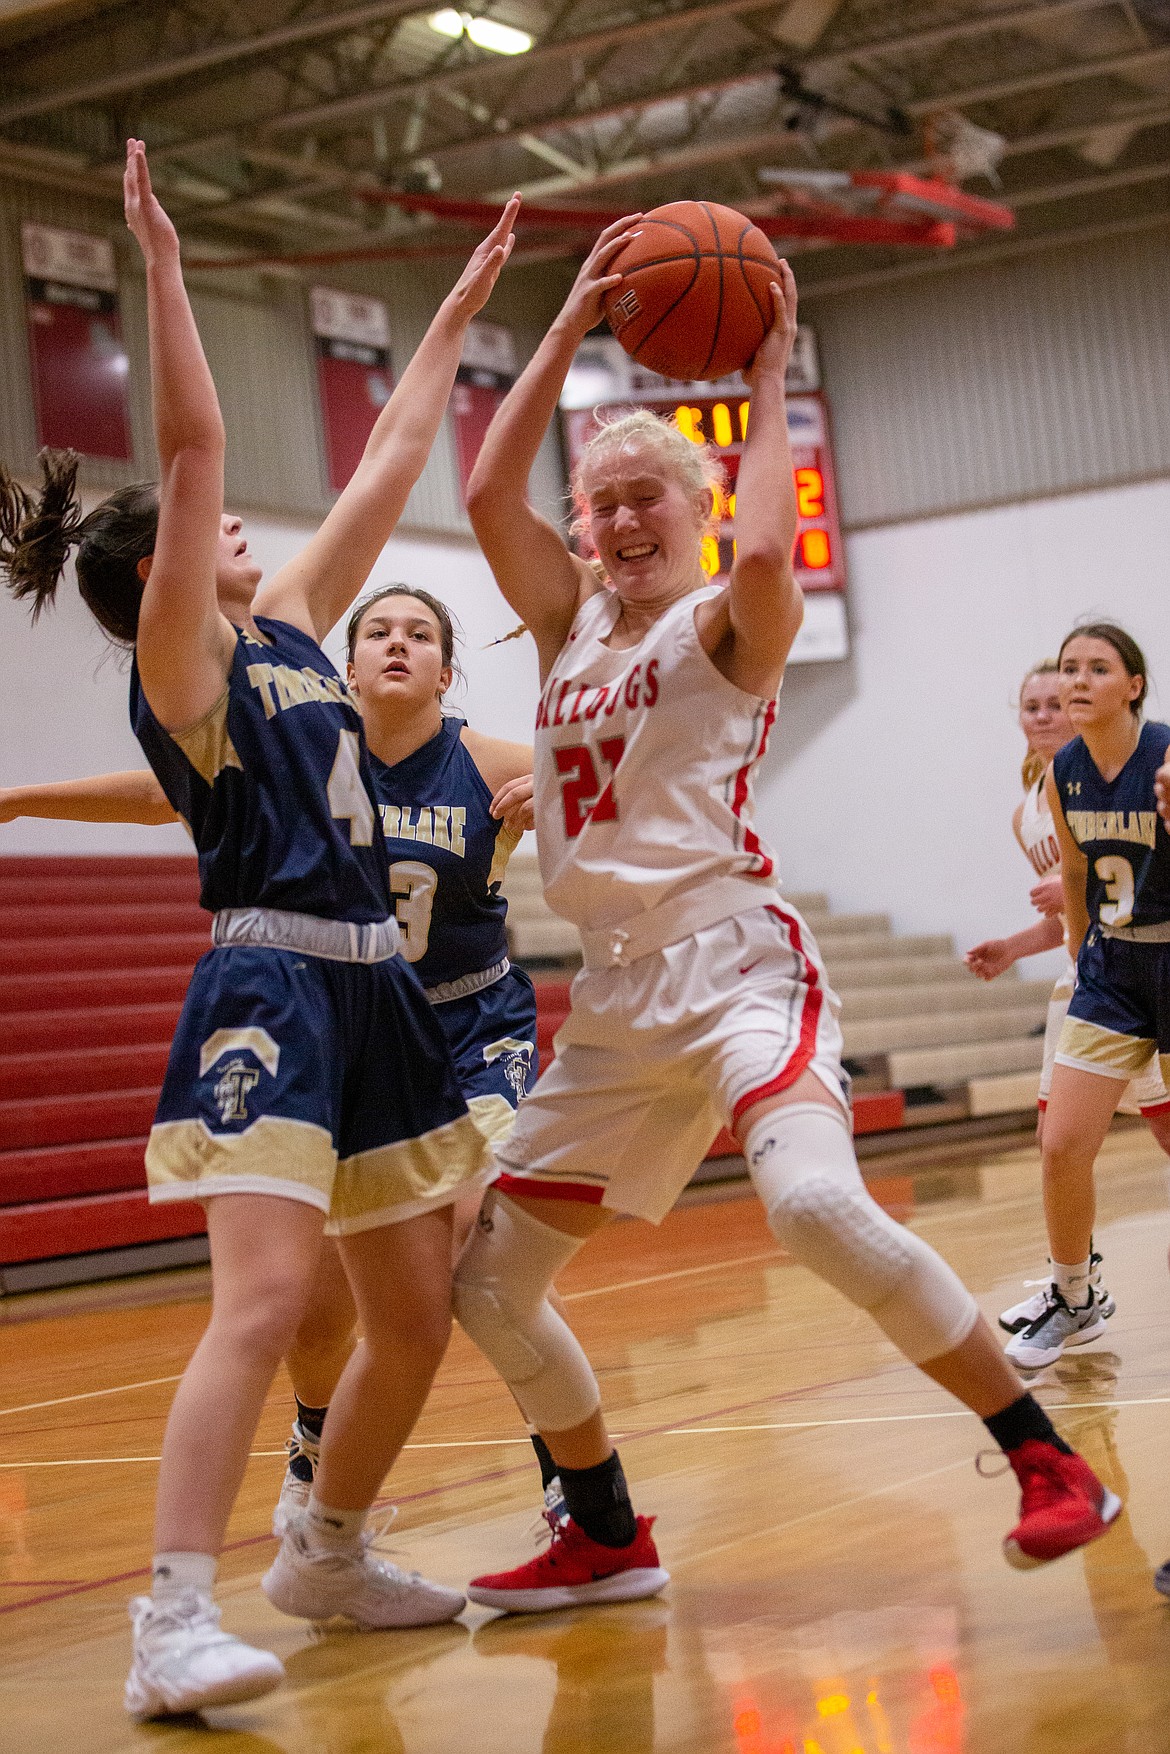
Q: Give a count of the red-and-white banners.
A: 3